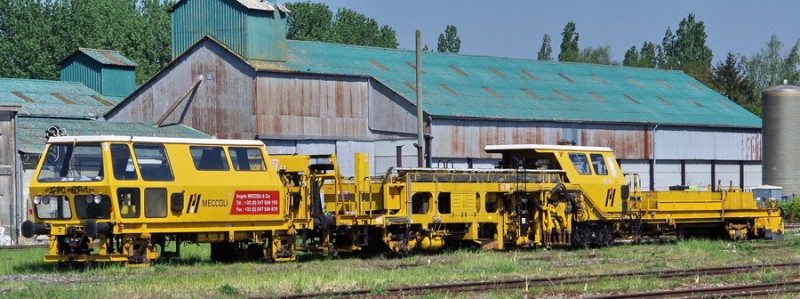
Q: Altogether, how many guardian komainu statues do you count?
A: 0